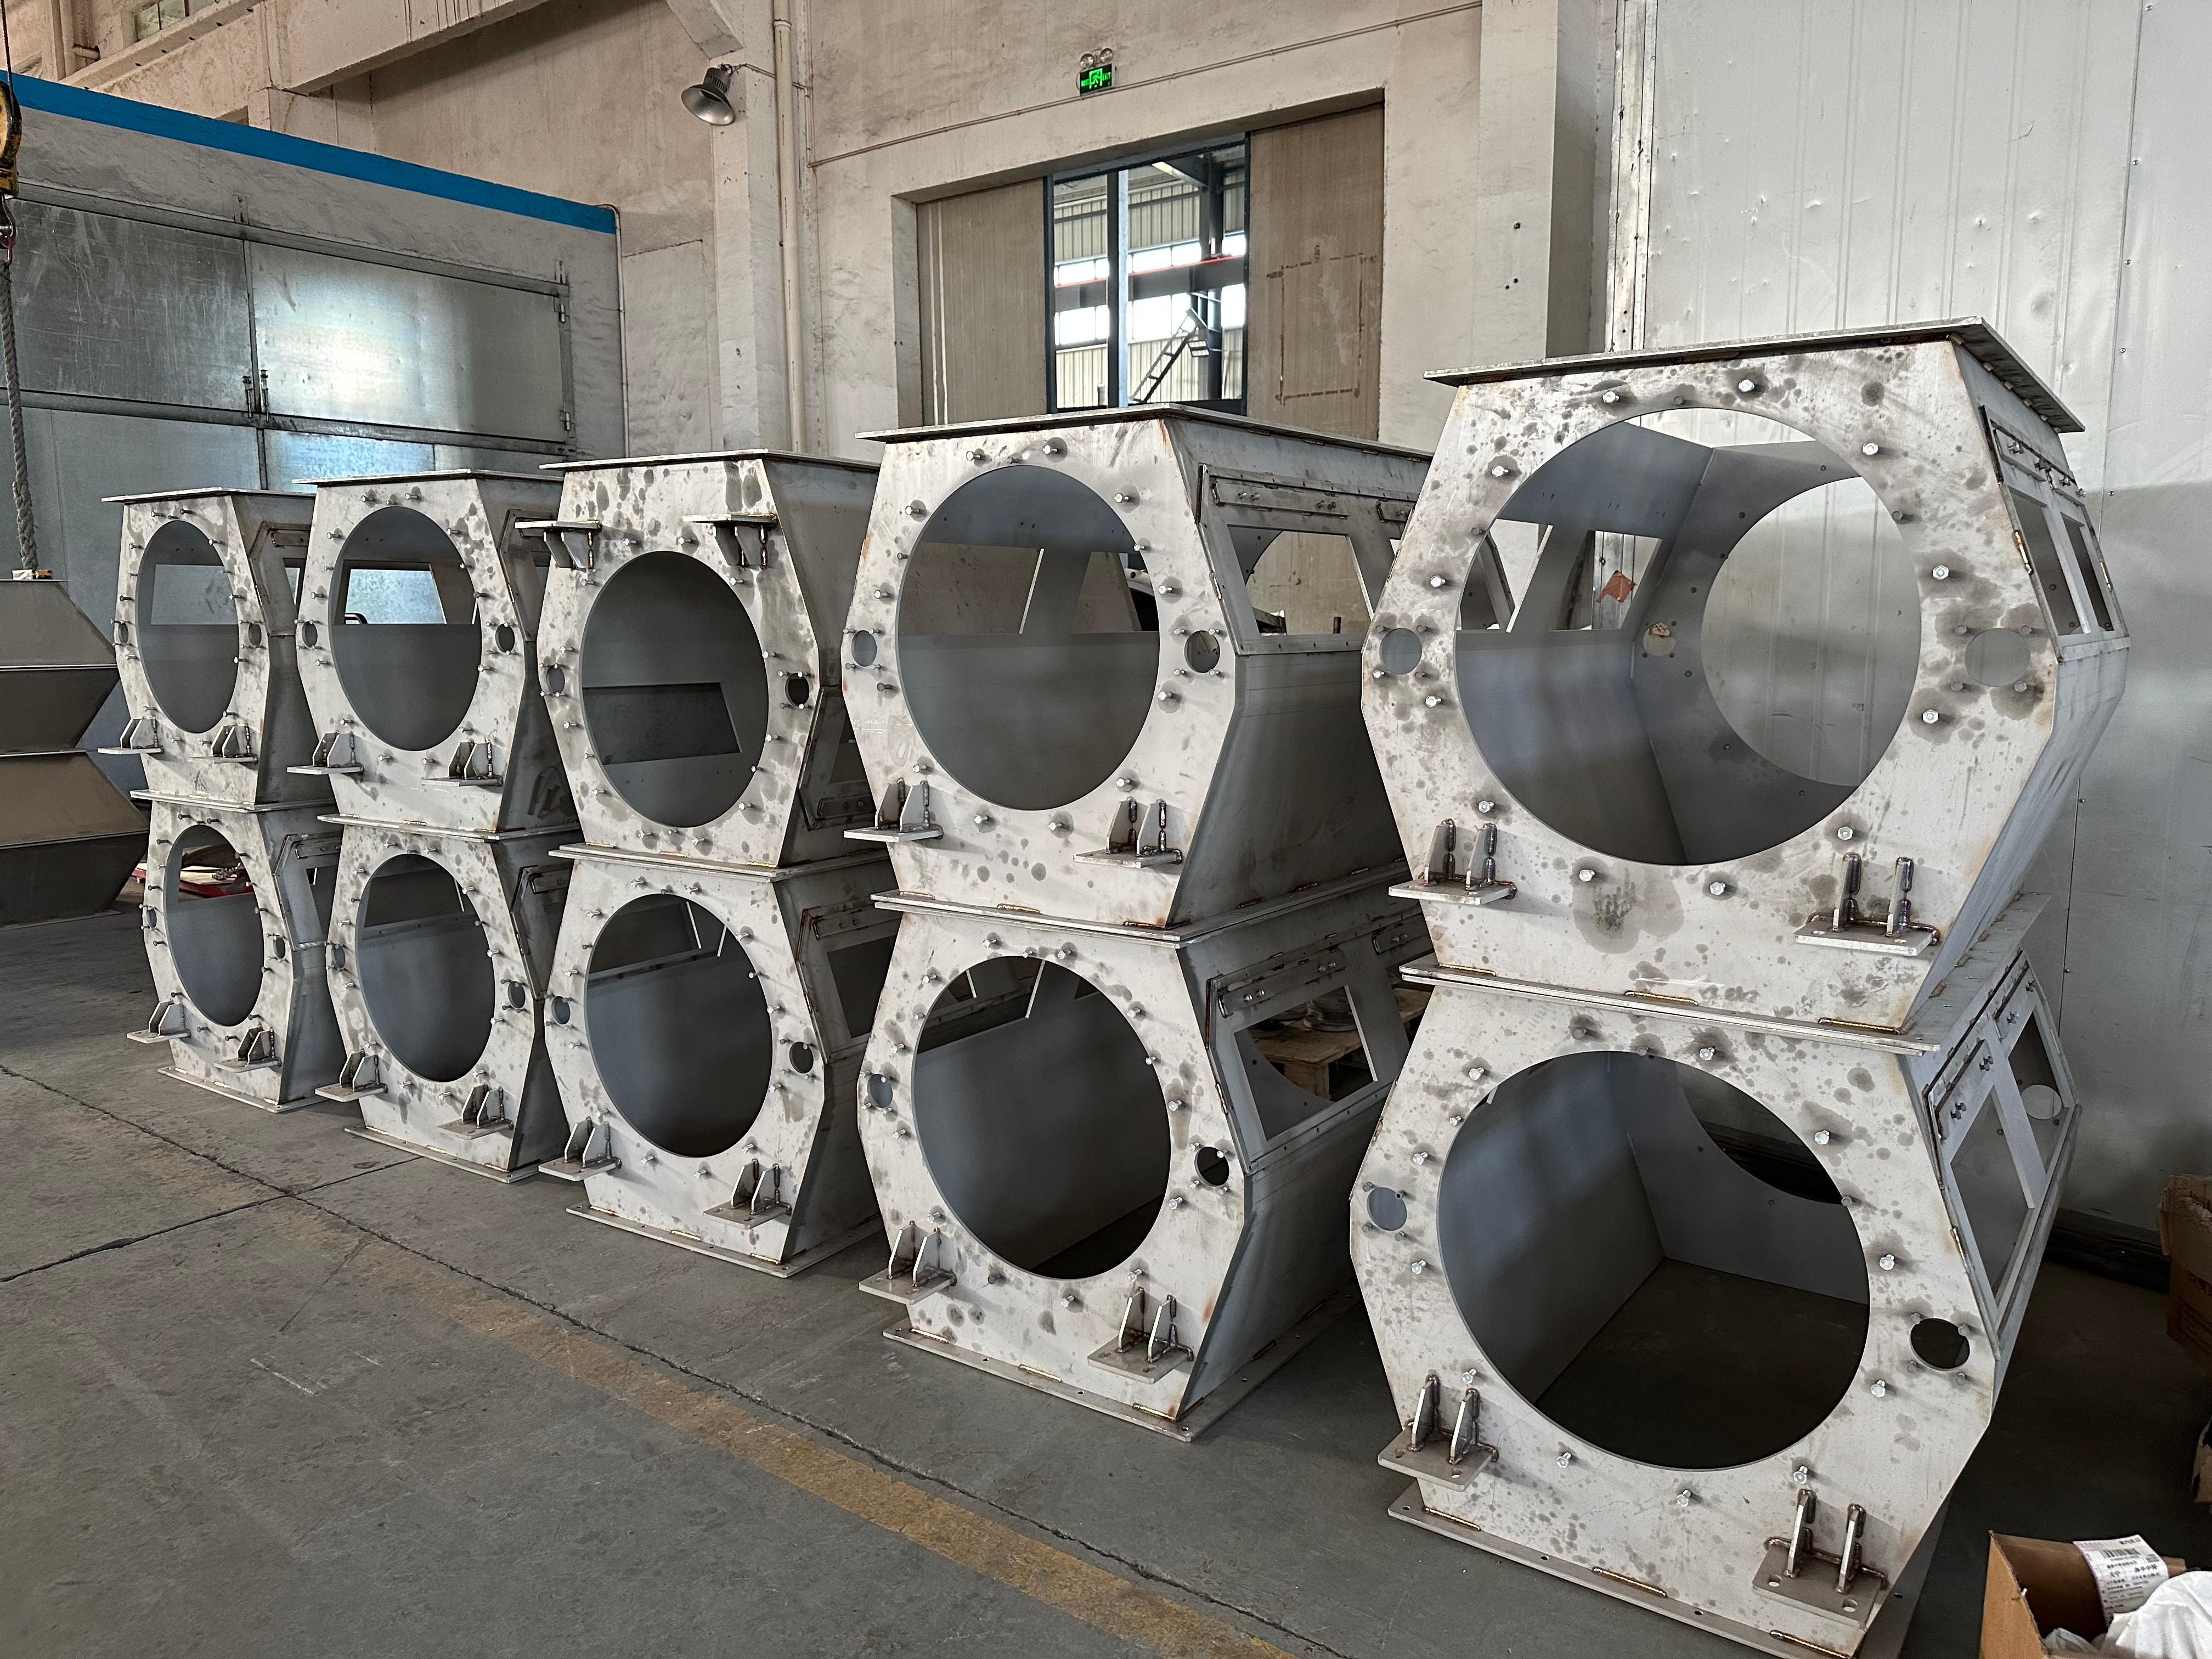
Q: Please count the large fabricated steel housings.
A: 10